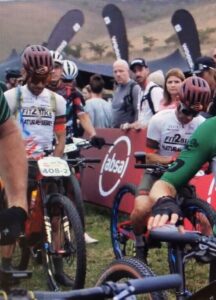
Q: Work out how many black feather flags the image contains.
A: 3